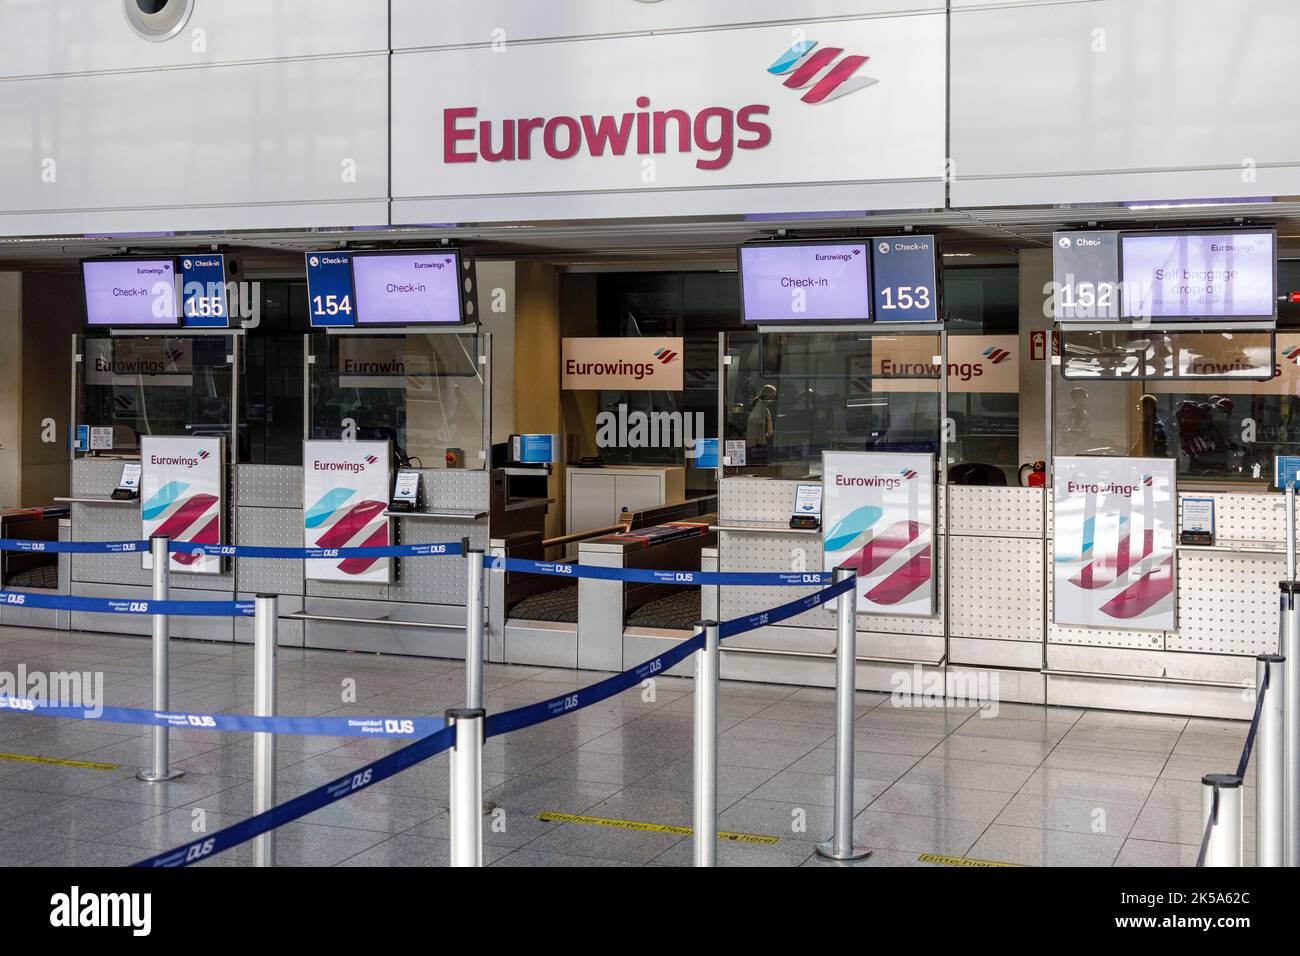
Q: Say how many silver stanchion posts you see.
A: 9